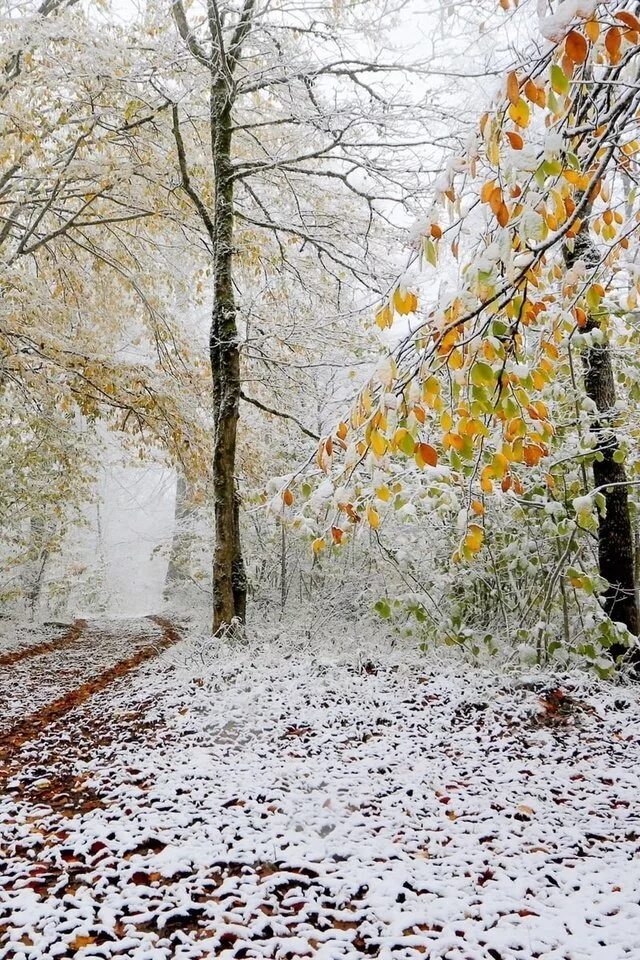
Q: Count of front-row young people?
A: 0